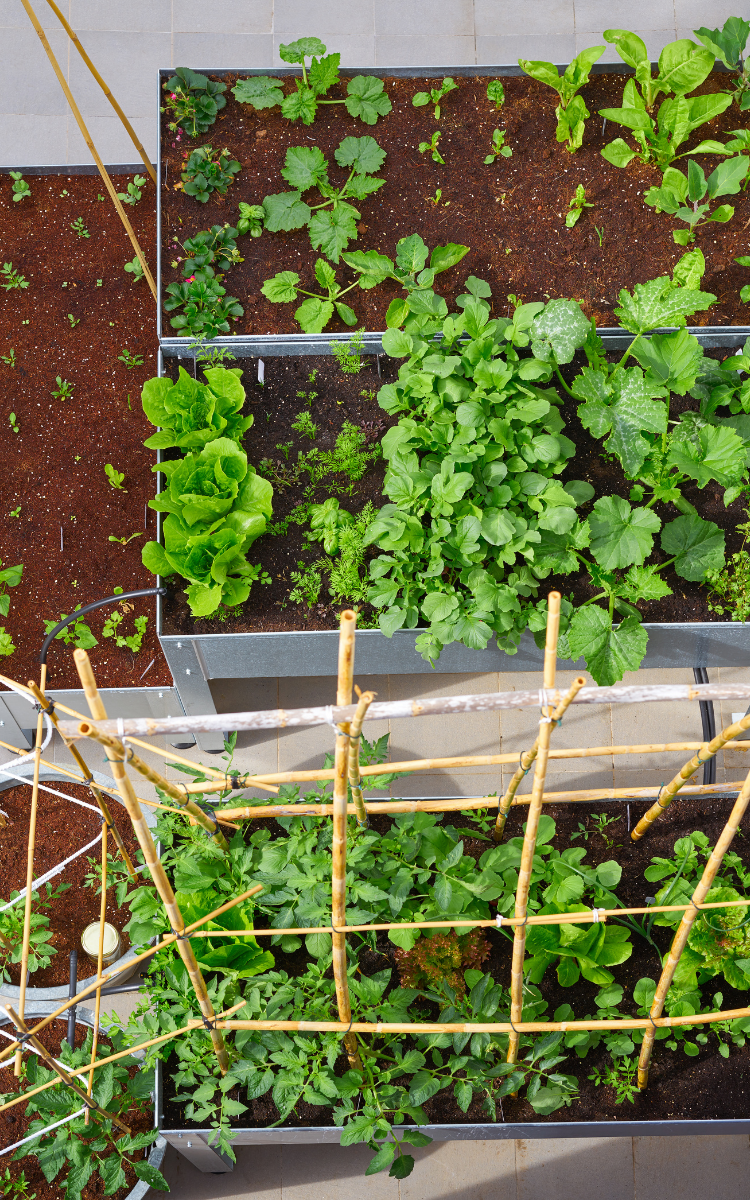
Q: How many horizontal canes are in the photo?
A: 5